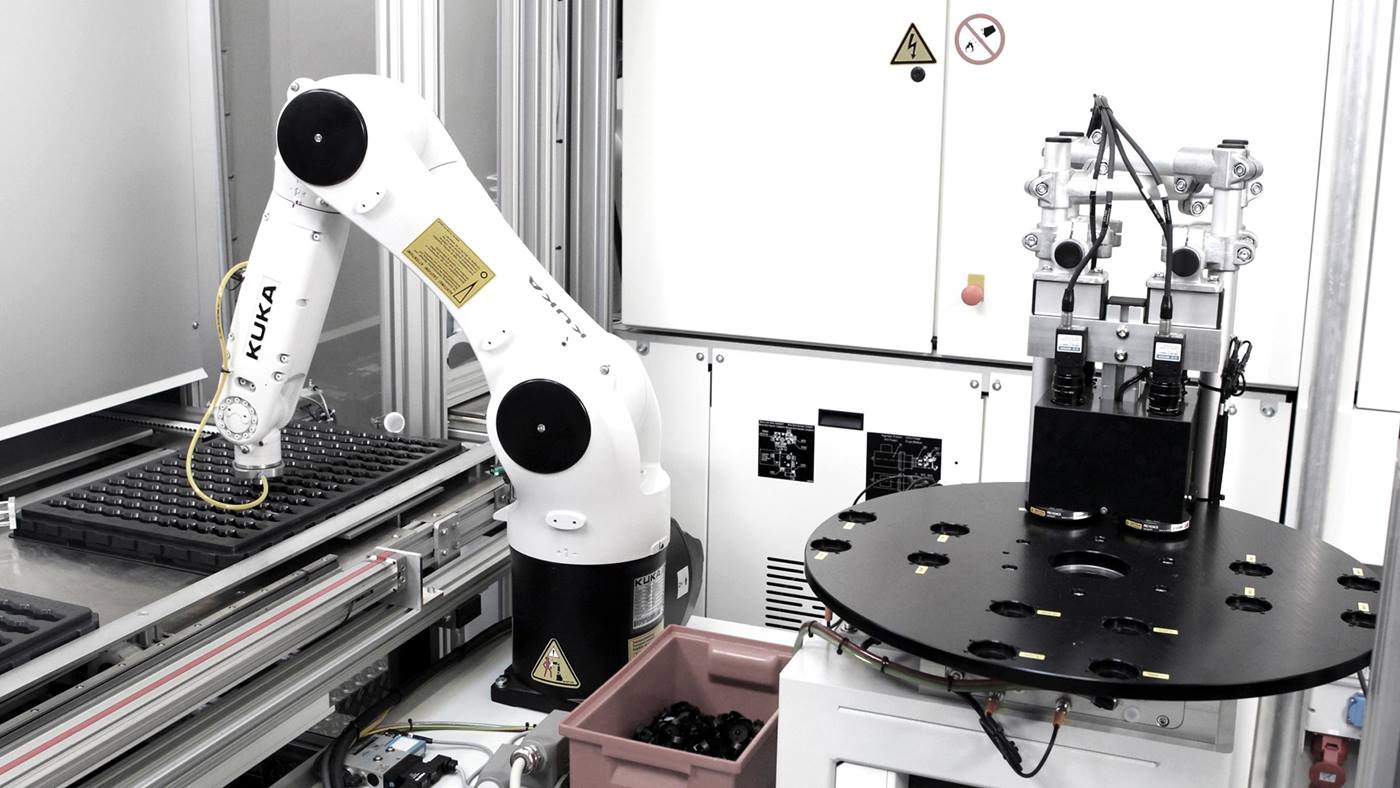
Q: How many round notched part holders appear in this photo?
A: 12